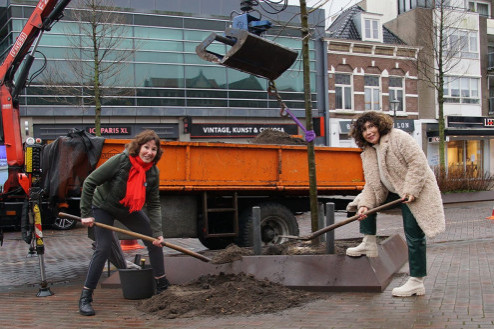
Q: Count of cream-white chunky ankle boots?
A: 2